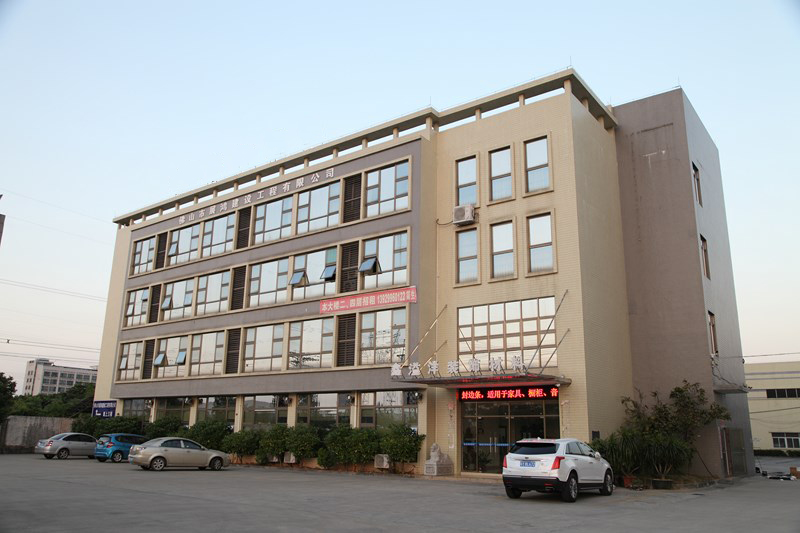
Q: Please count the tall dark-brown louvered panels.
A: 9